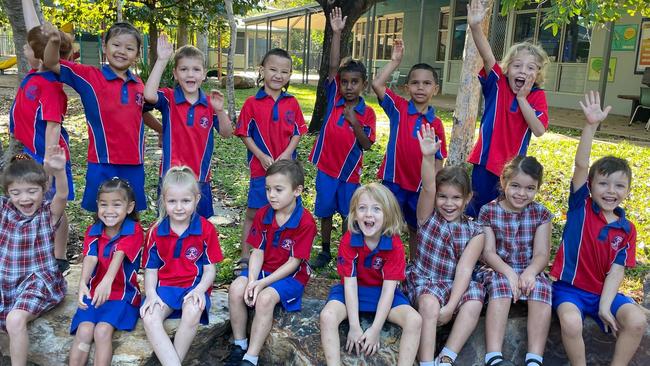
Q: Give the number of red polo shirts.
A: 12